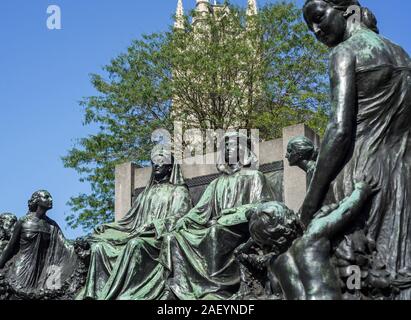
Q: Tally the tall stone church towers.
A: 1